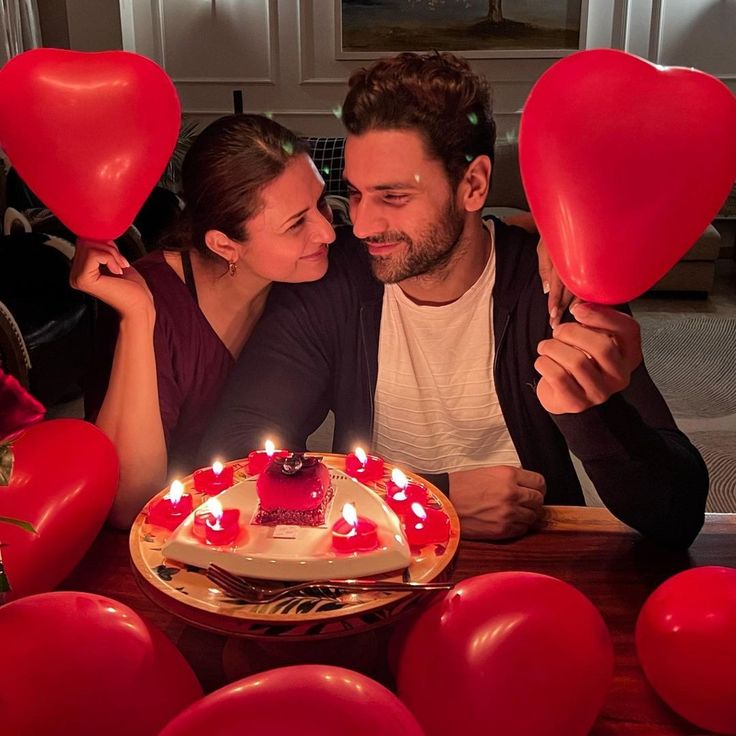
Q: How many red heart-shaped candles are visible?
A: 8